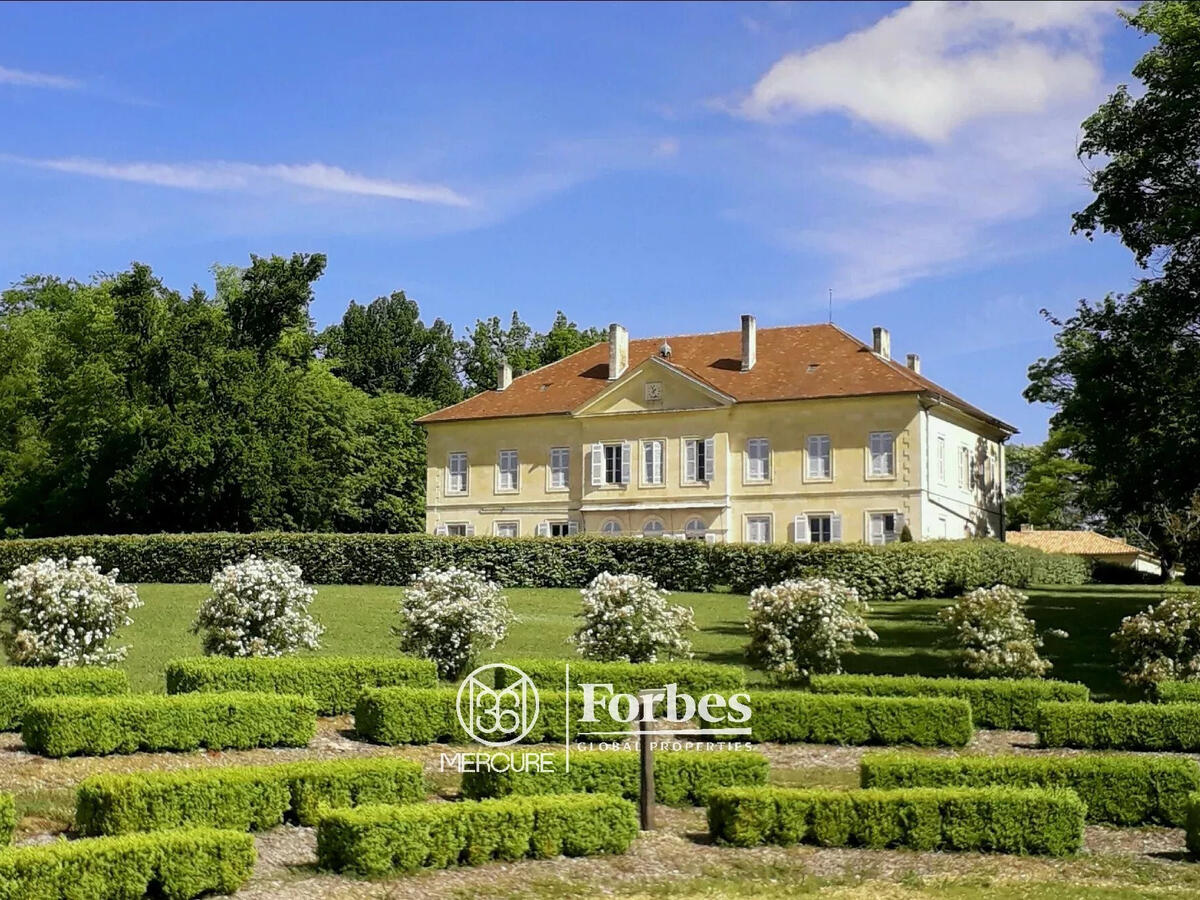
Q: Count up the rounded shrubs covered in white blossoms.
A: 7